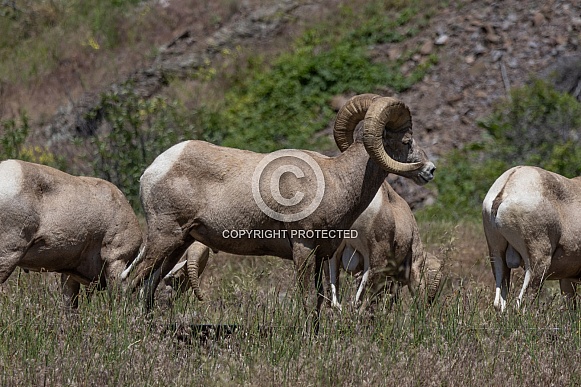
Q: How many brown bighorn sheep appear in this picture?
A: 4